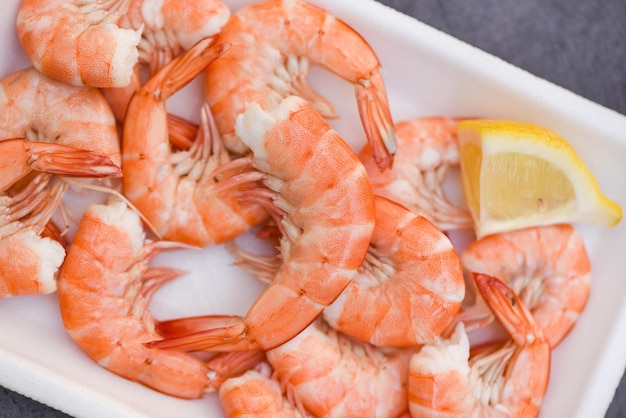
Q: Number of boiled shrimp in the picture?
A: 14